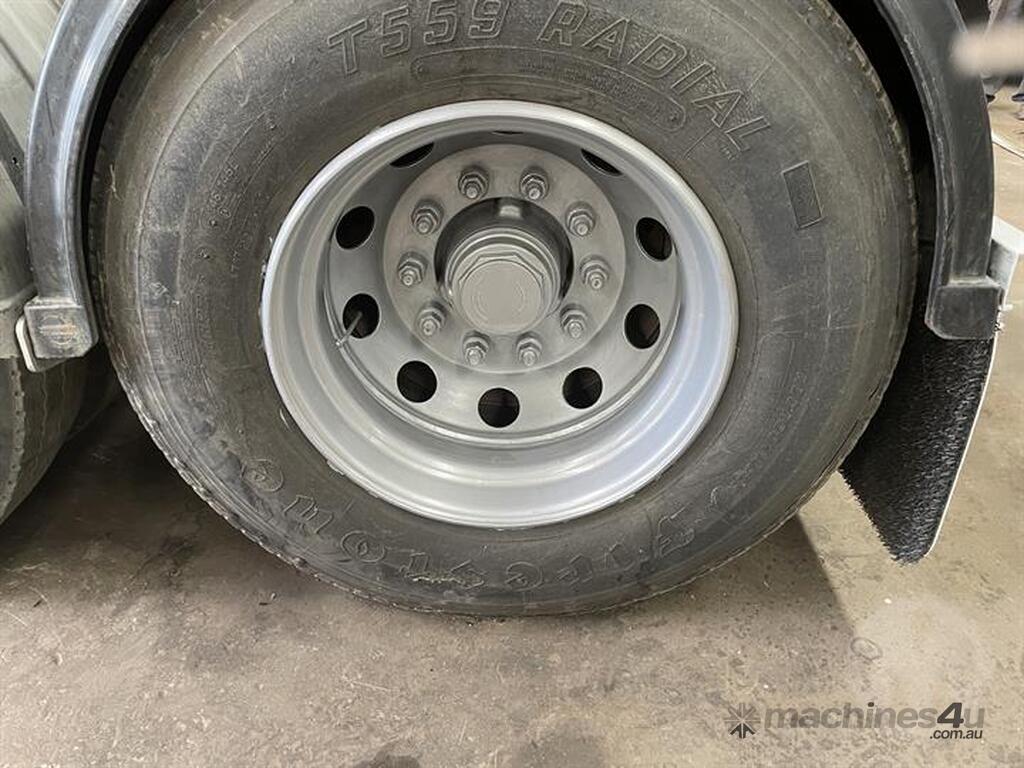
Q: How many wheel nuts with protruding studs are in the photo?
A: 10